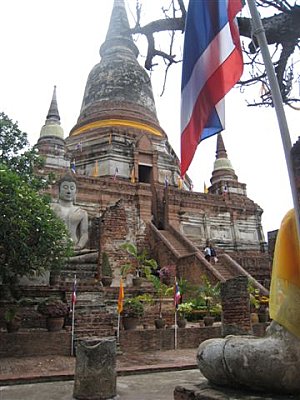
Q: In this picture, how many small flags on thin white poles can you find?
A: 3